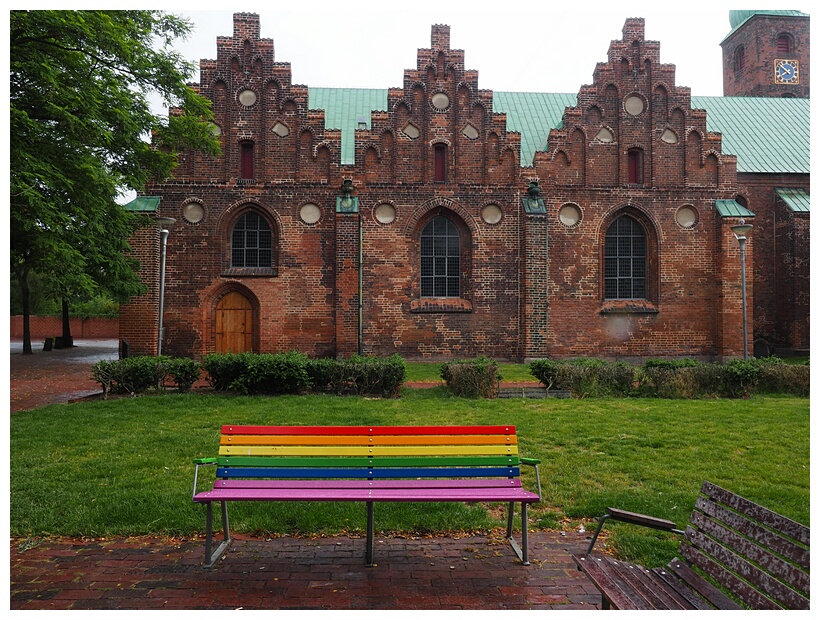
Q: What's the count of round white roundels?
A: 9